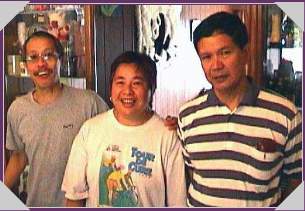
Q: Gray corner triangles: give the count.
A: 4